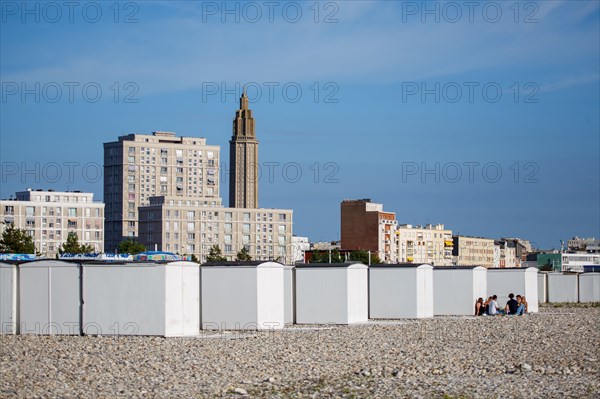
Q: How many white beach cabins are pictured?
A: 12